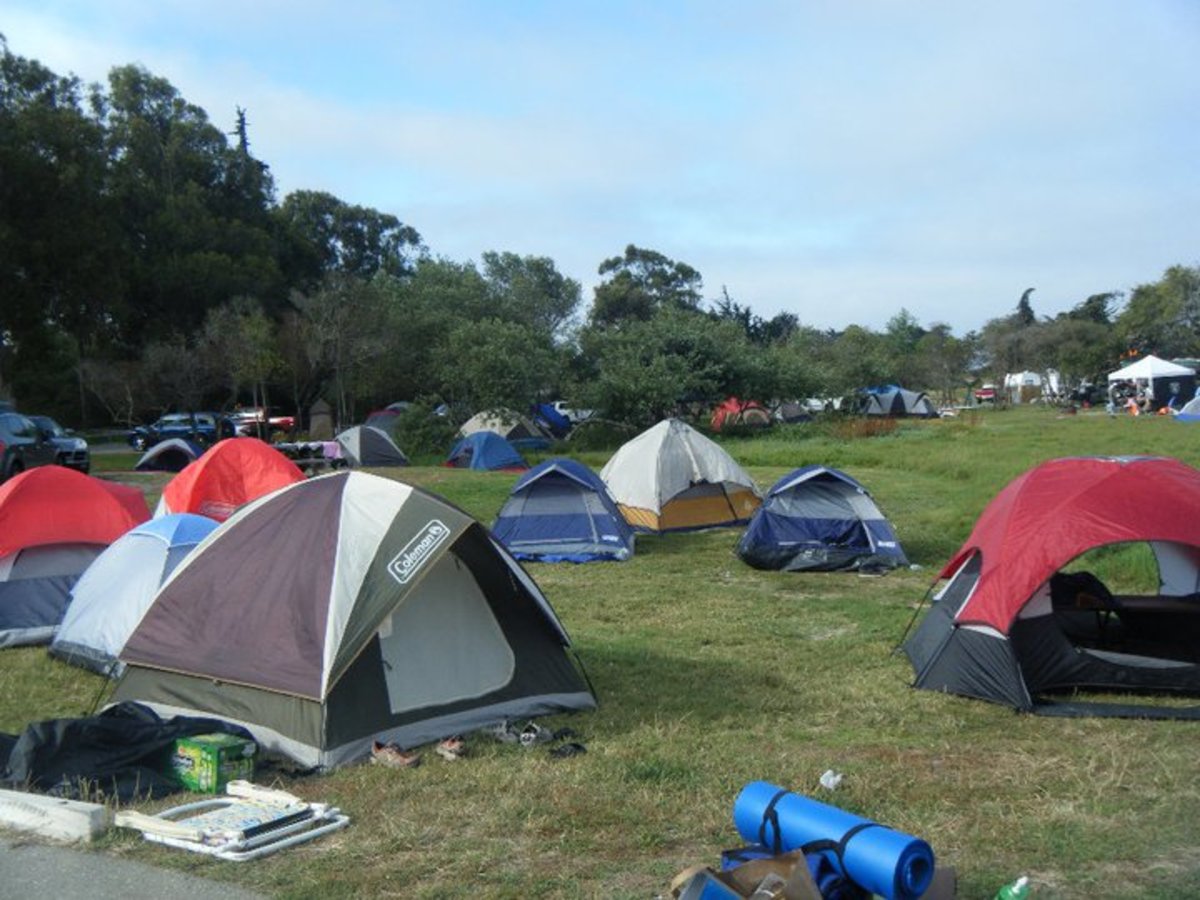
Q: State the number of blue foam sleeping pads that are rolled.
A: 1